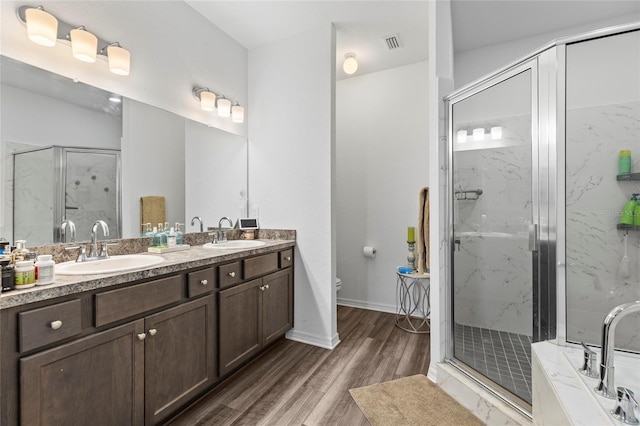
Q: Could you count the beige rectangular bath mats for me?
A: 1